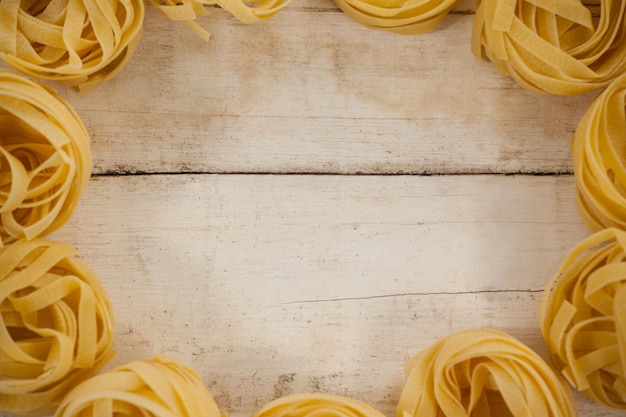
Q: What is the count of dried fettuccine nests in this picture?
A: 11